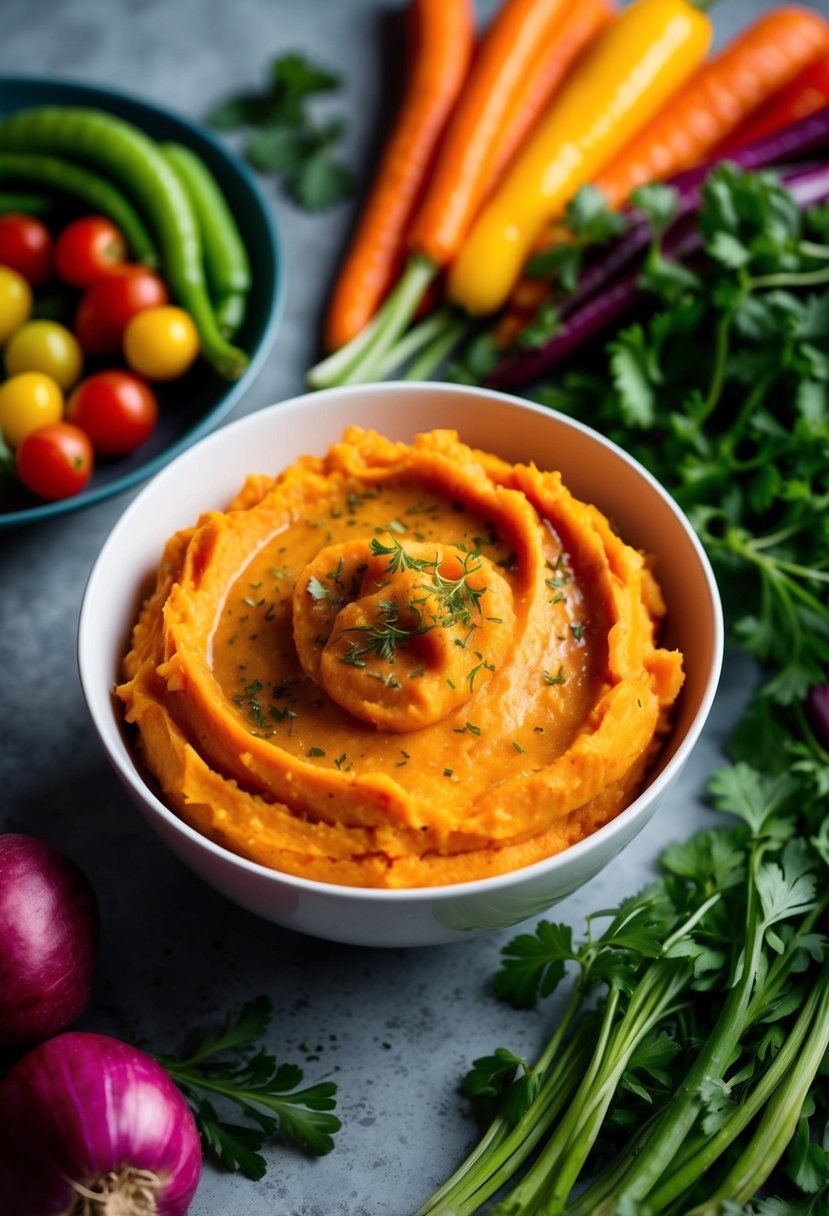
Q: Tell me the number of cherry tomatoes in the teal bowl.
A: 9